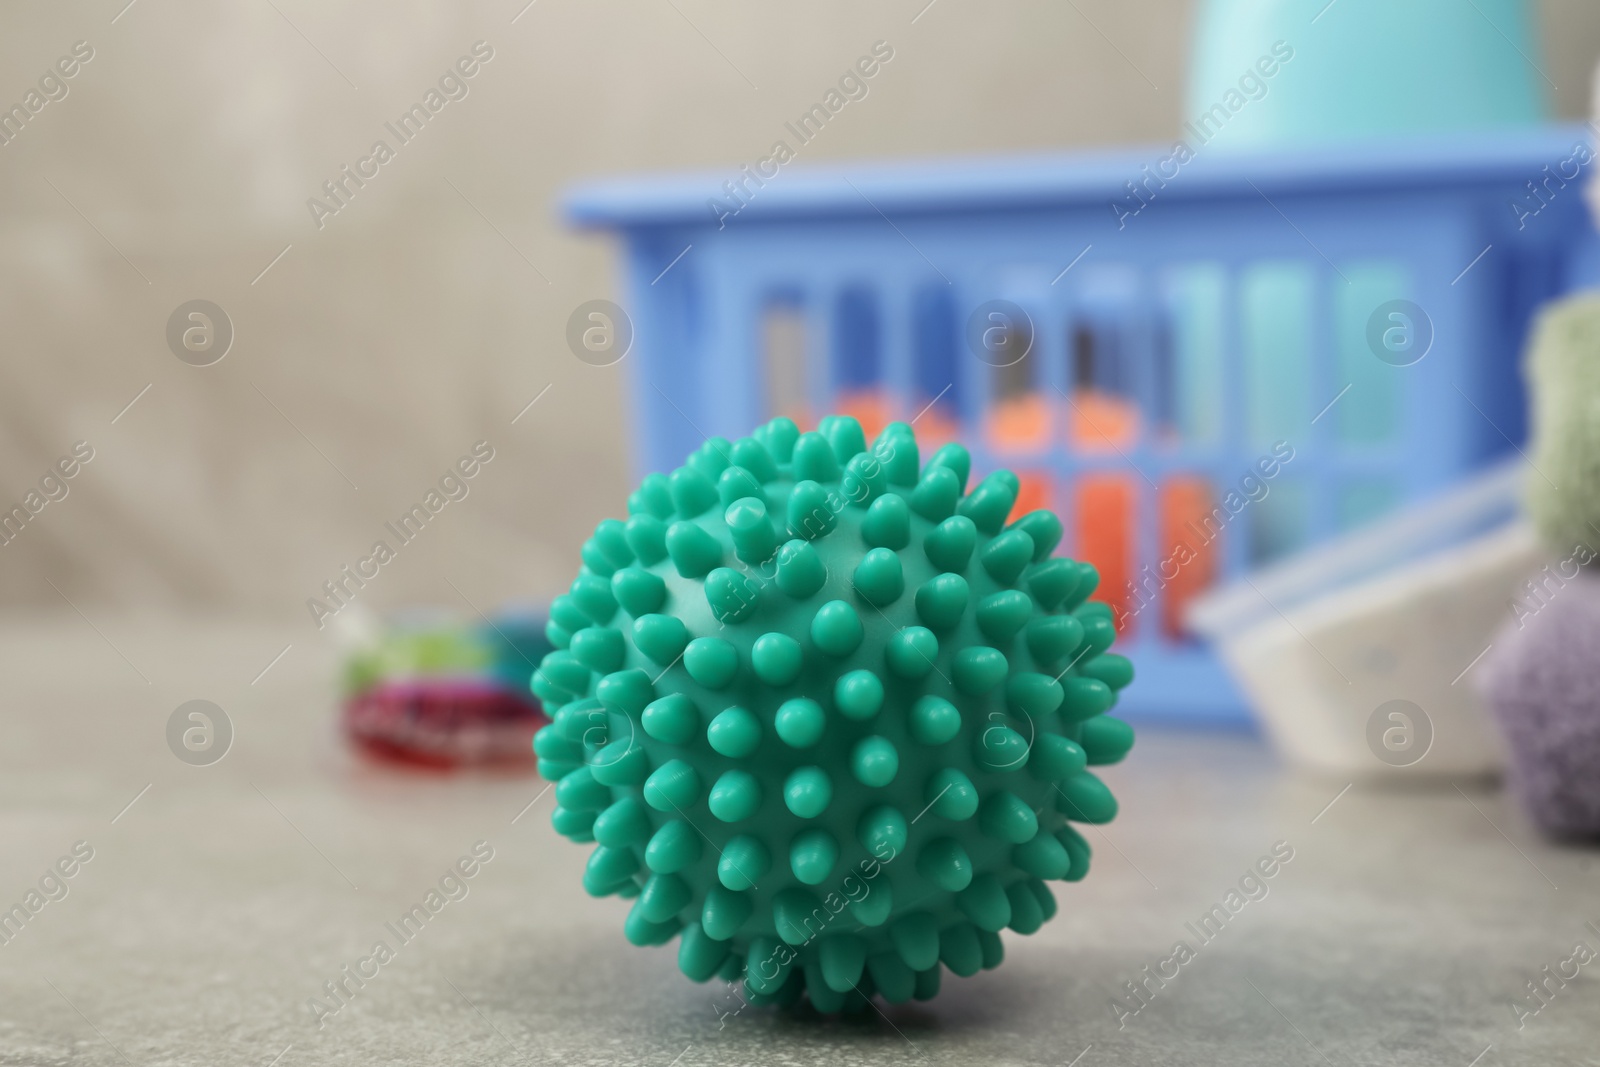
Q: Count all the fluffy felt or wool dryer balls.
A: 0